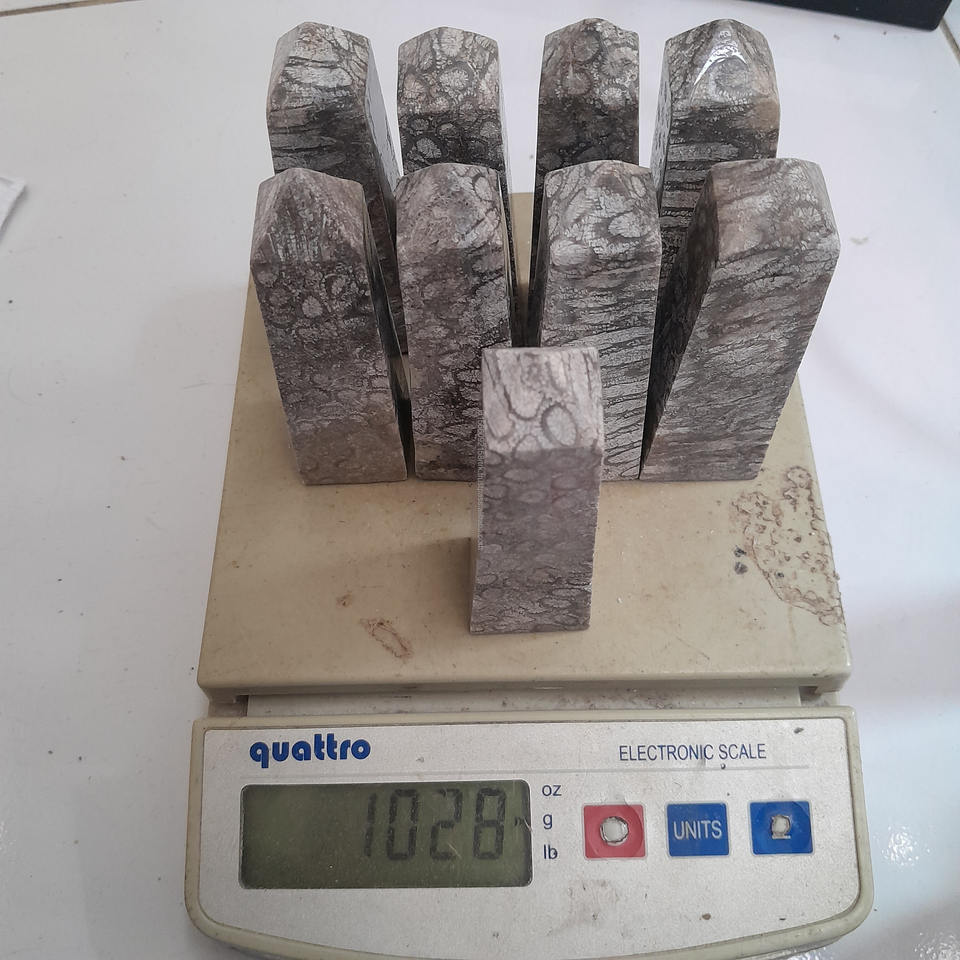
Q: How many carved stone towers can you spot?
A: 9